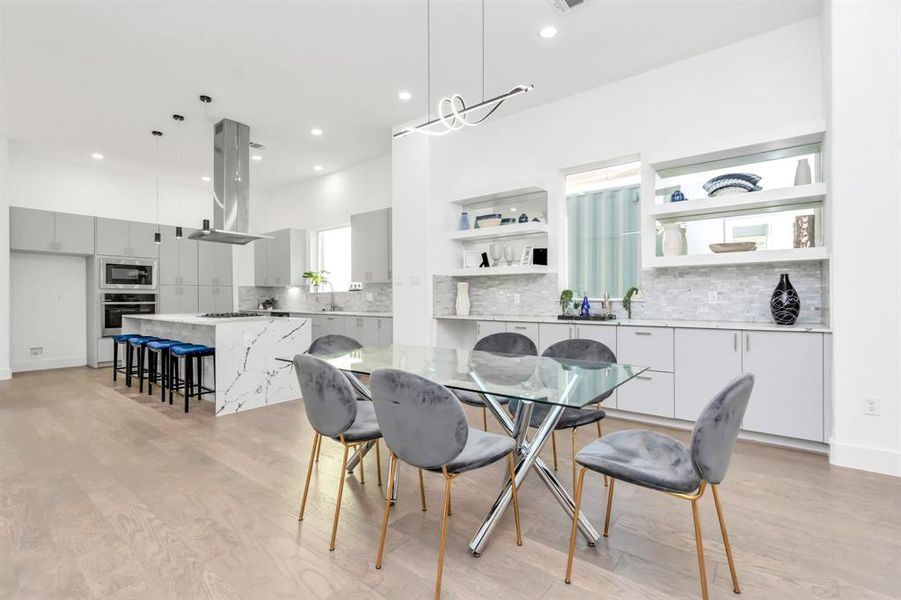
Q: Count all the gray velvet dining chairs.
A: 6